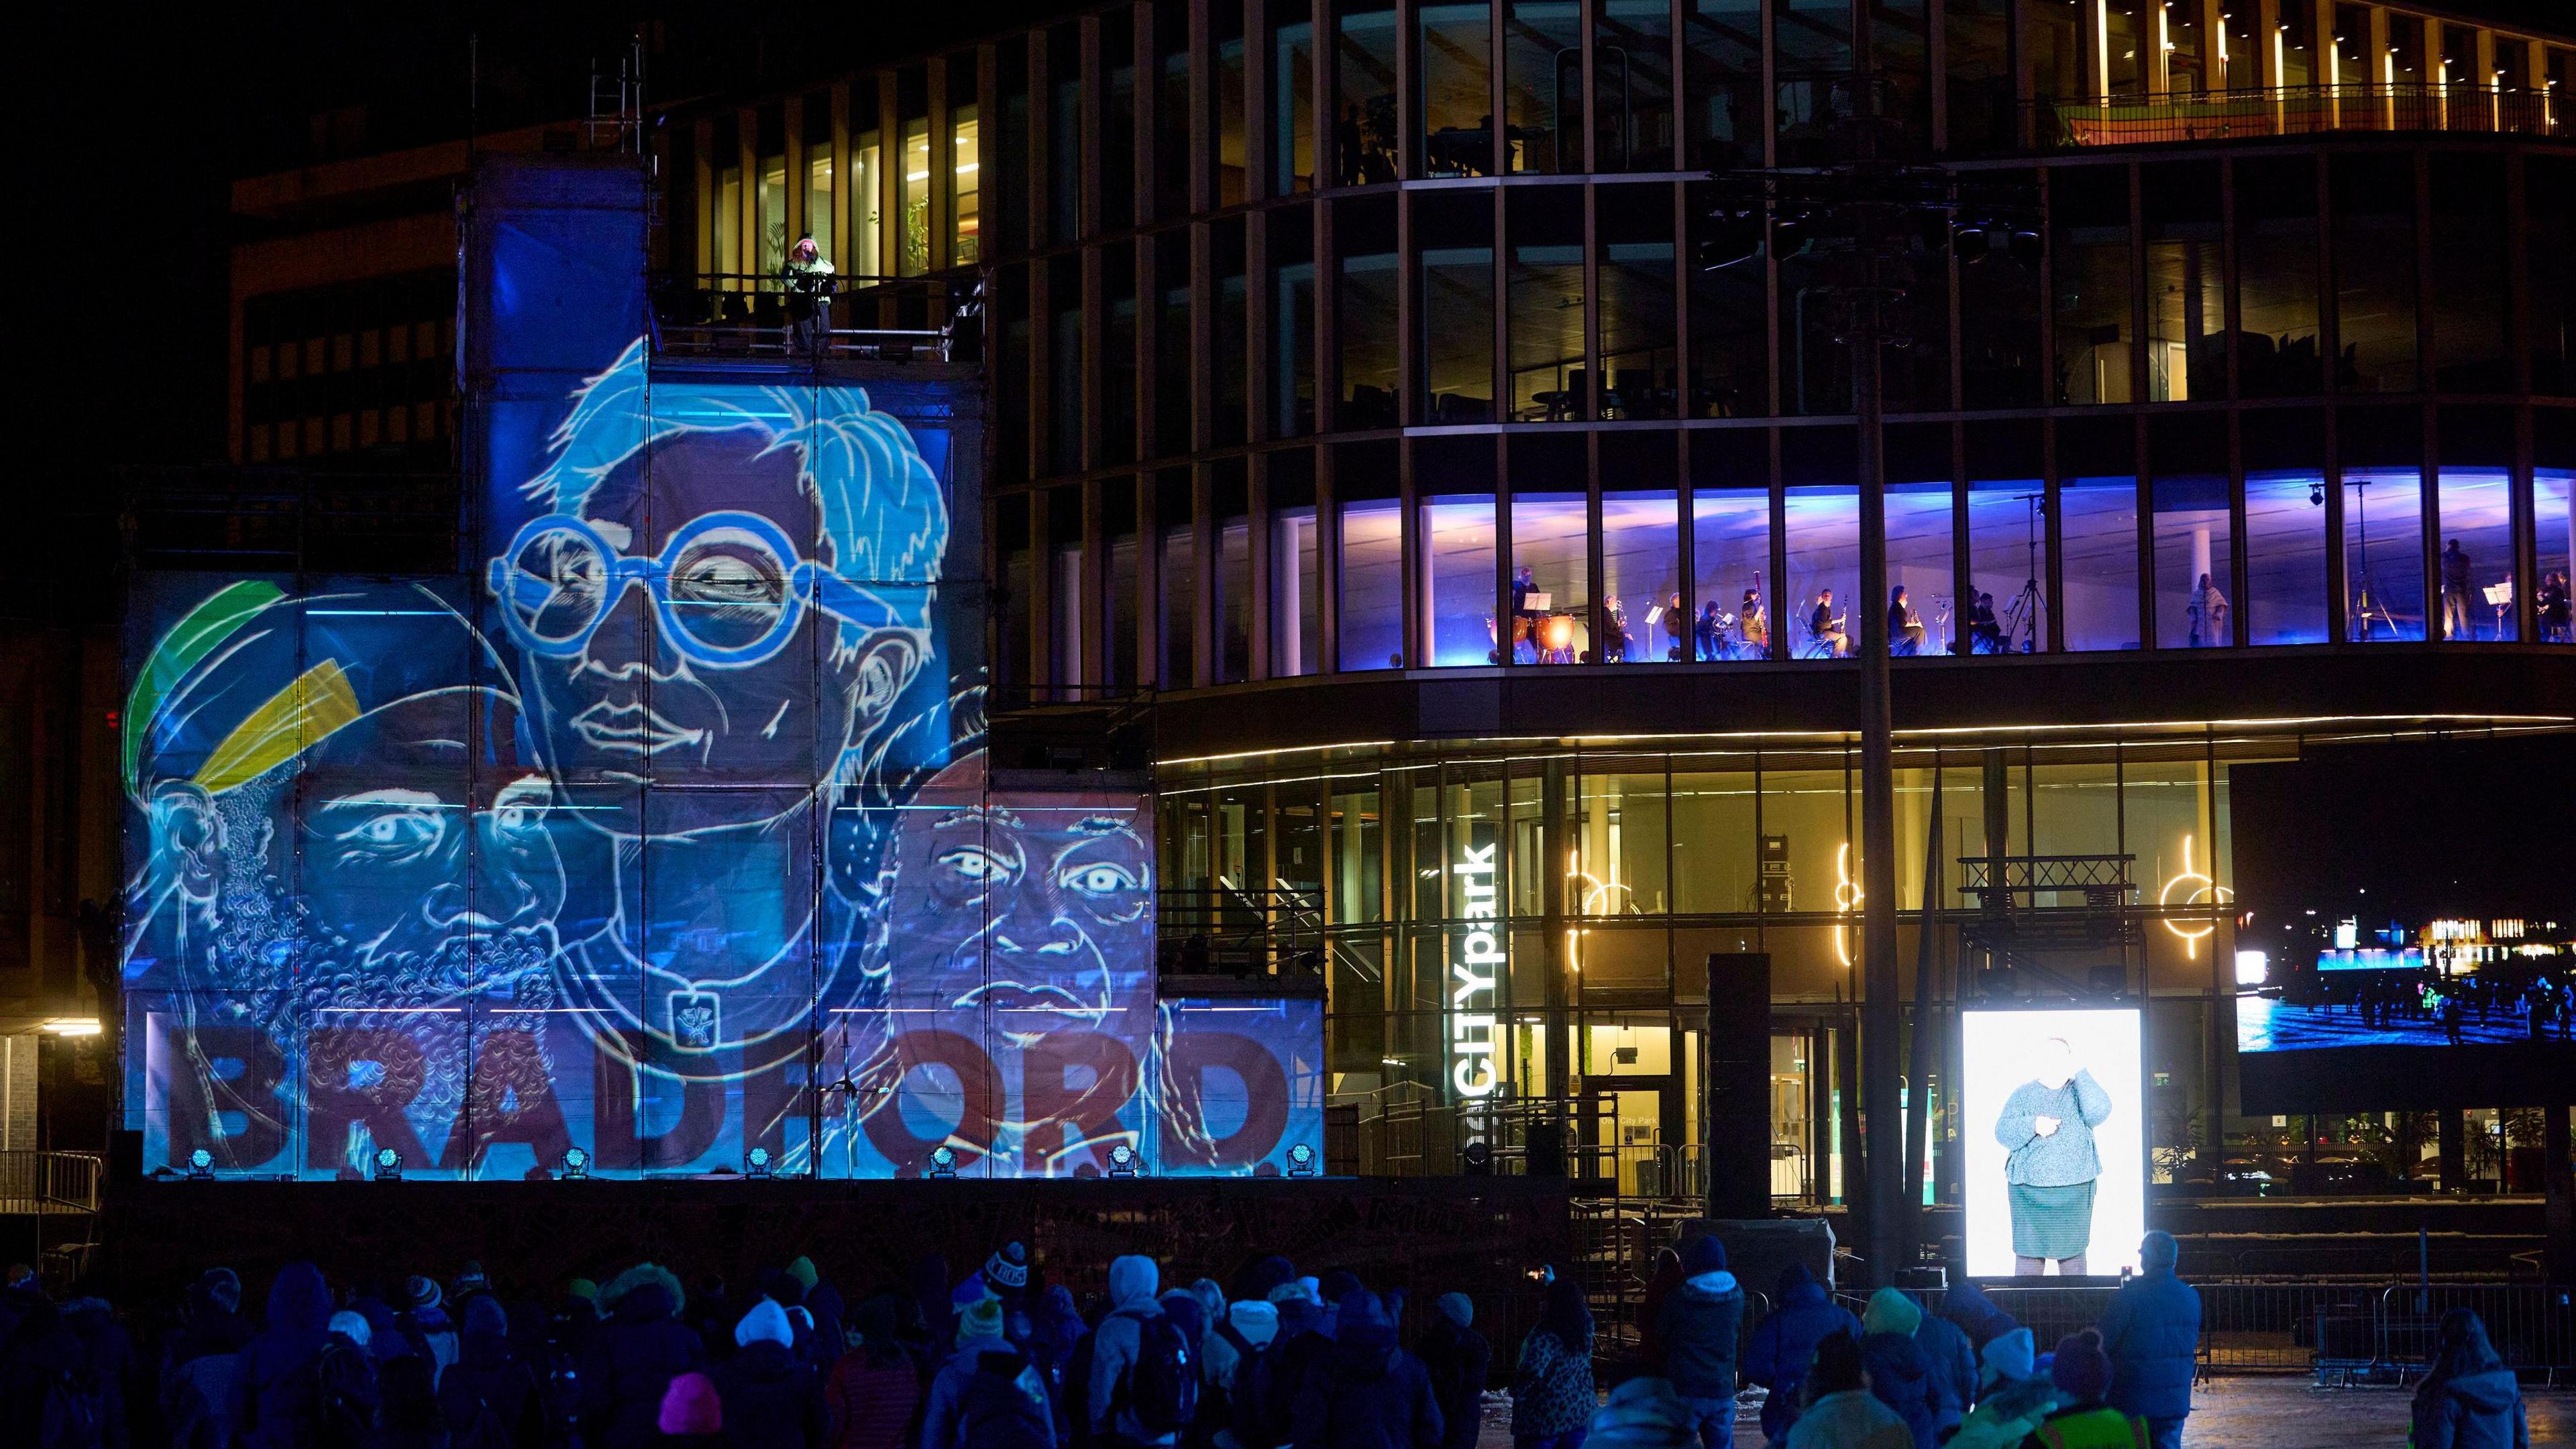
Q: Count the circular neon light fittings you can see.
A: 3